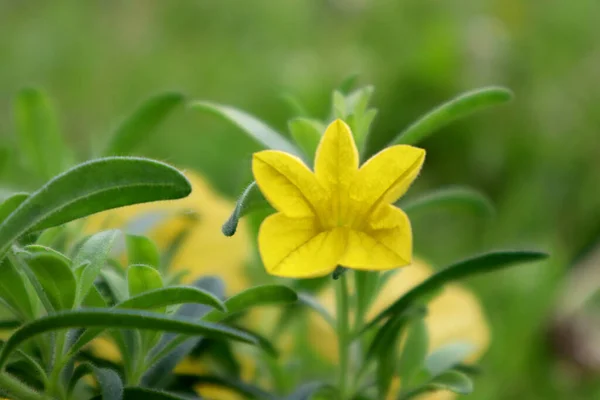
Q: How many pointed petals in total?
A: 5